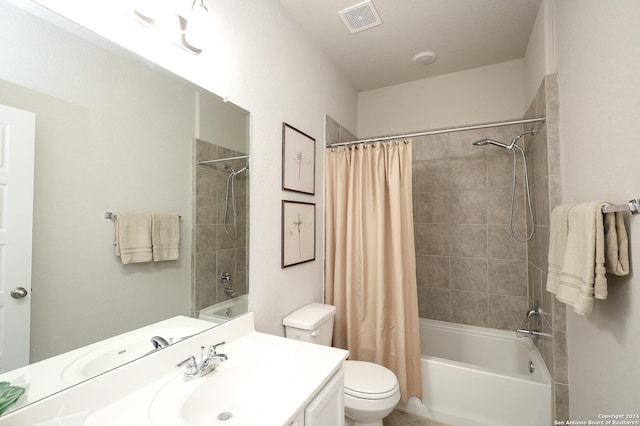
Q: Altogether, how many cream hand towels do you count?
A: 2